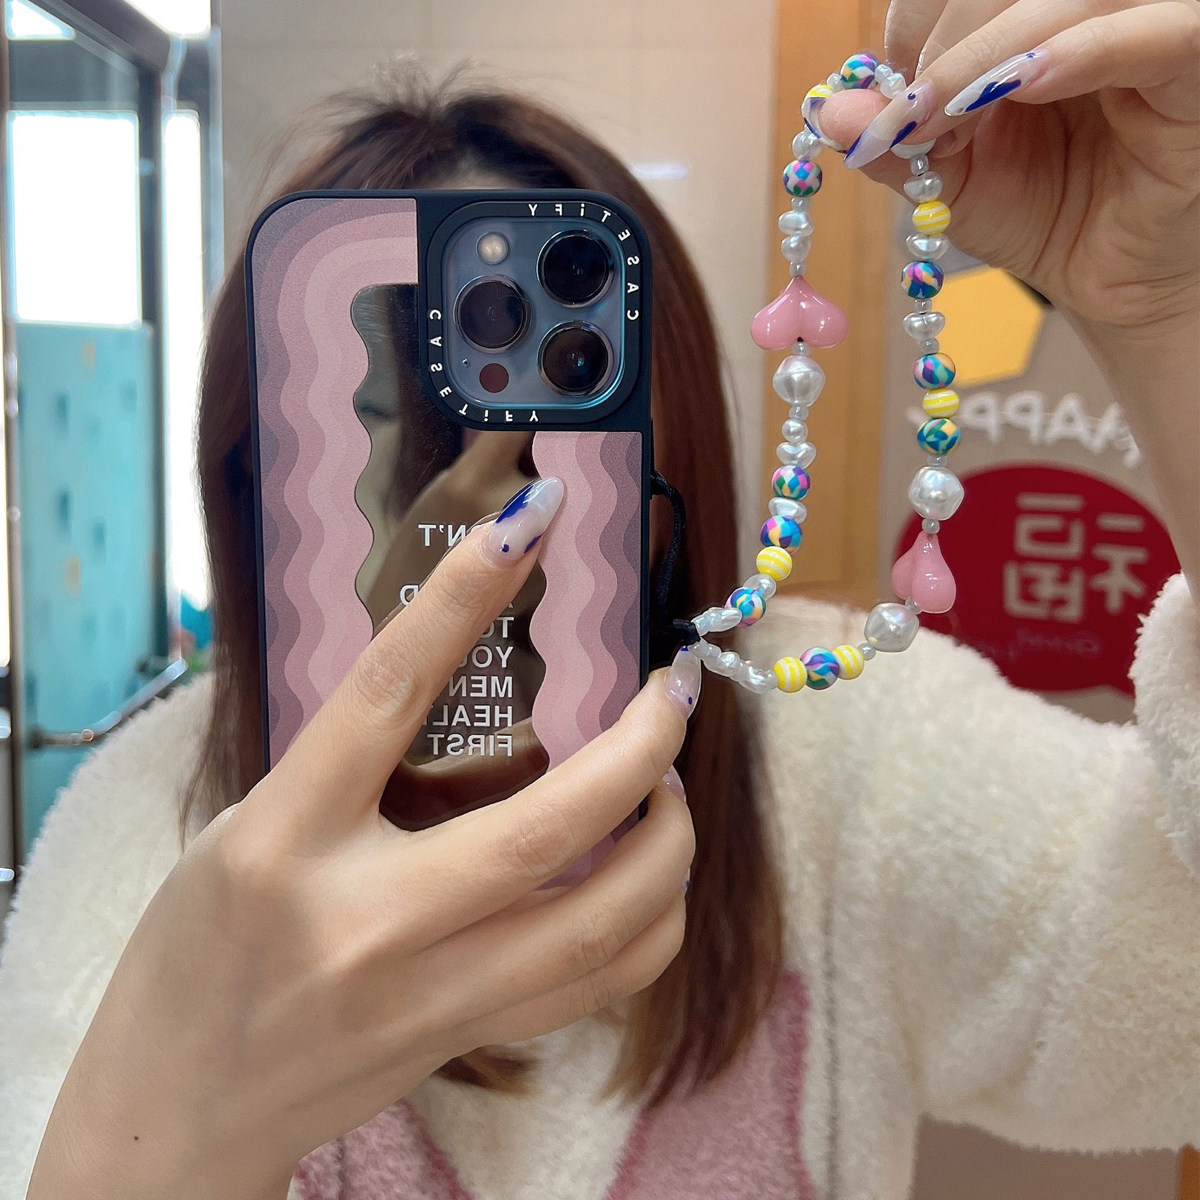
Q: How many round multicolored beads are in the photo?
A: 9